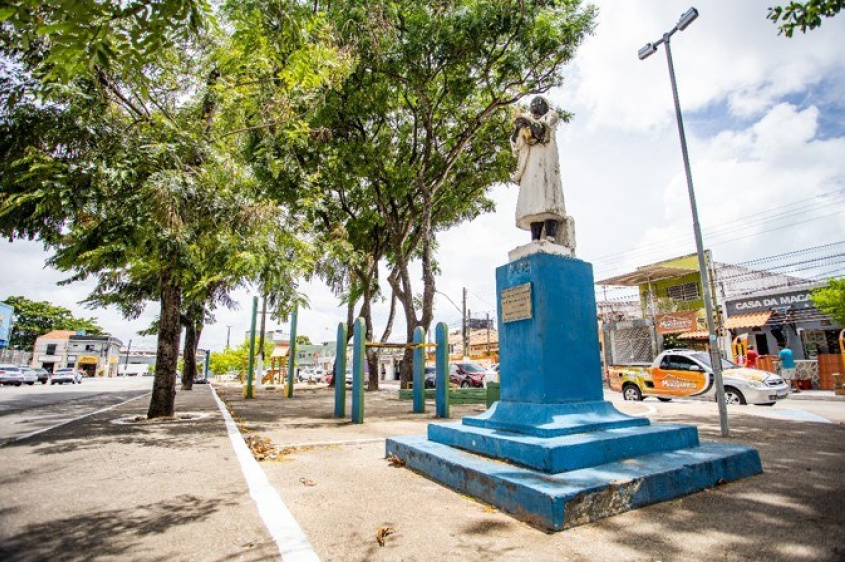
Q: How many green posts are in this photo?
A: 6